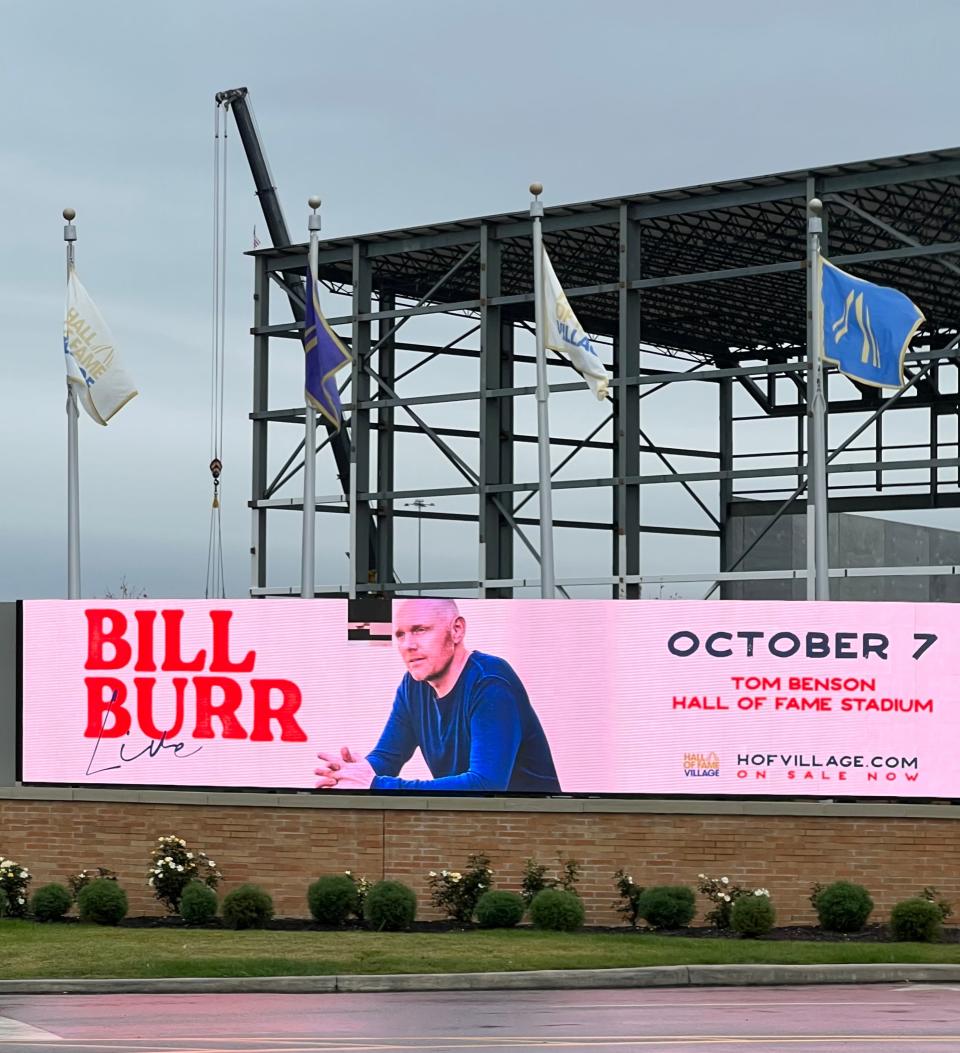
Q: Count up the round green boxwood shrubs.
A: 12